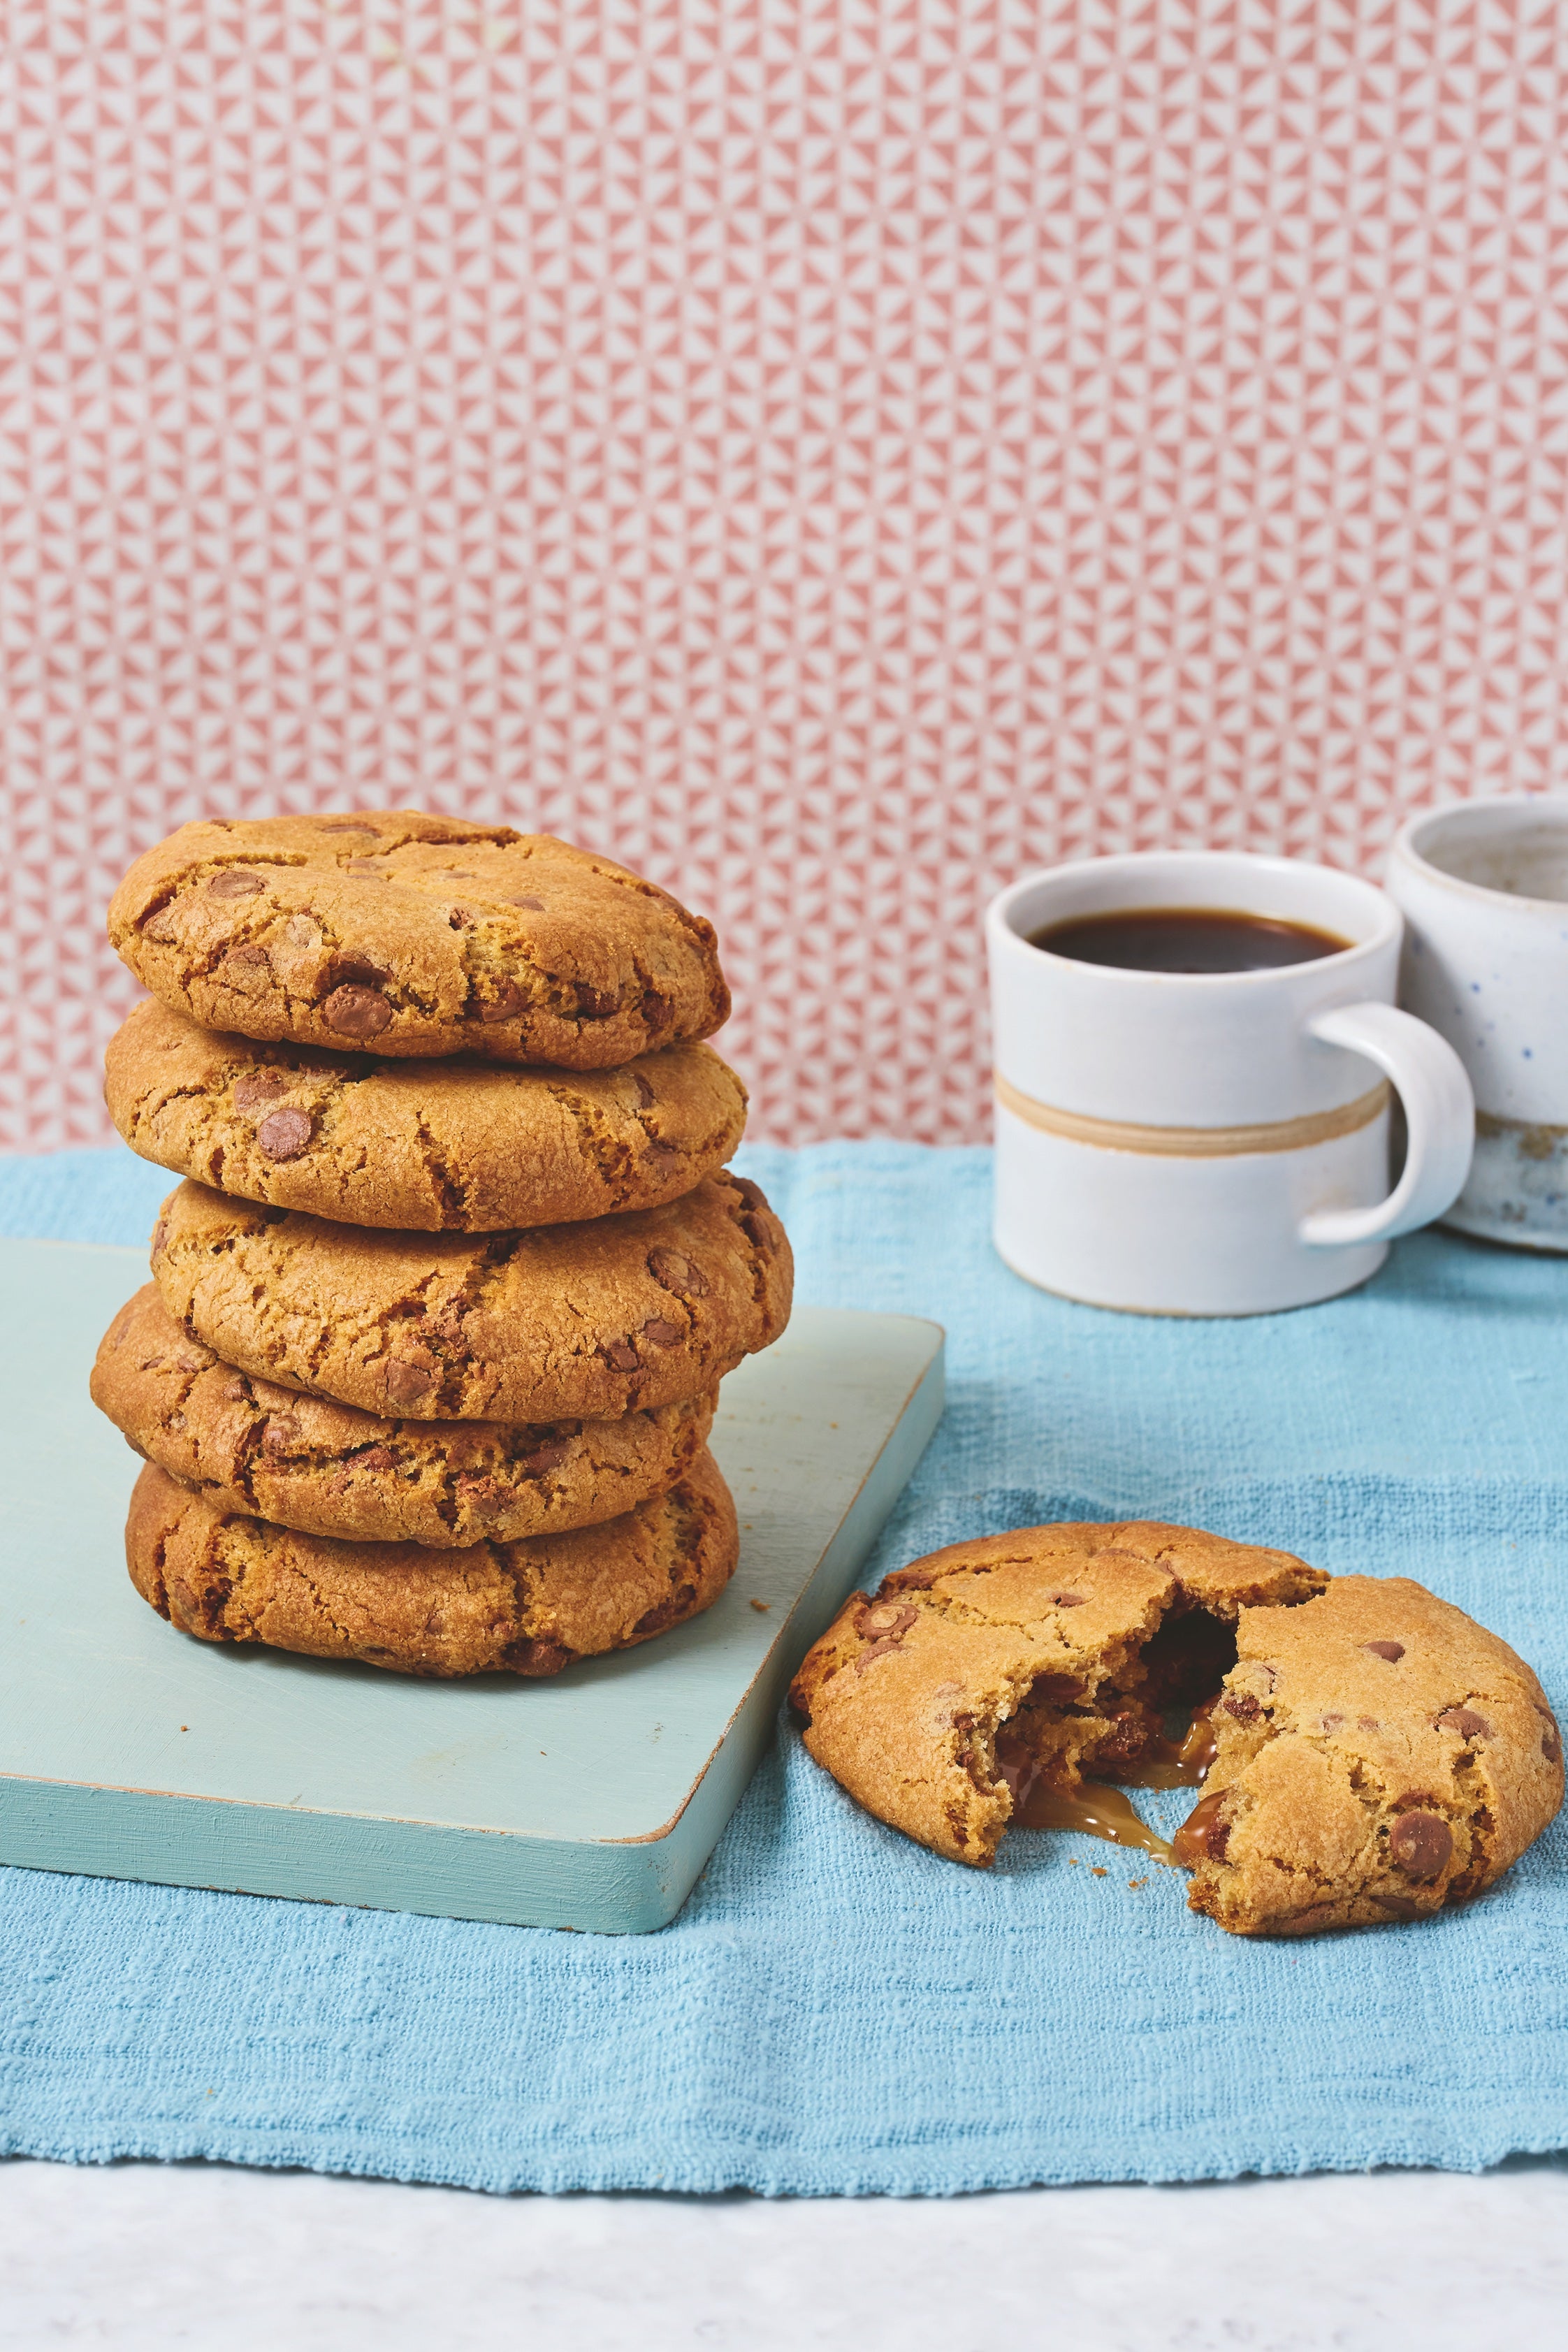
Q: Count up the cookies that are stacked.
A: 5